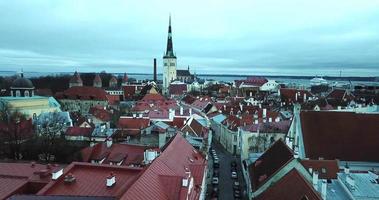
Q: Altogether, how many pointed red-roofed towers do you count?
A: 4